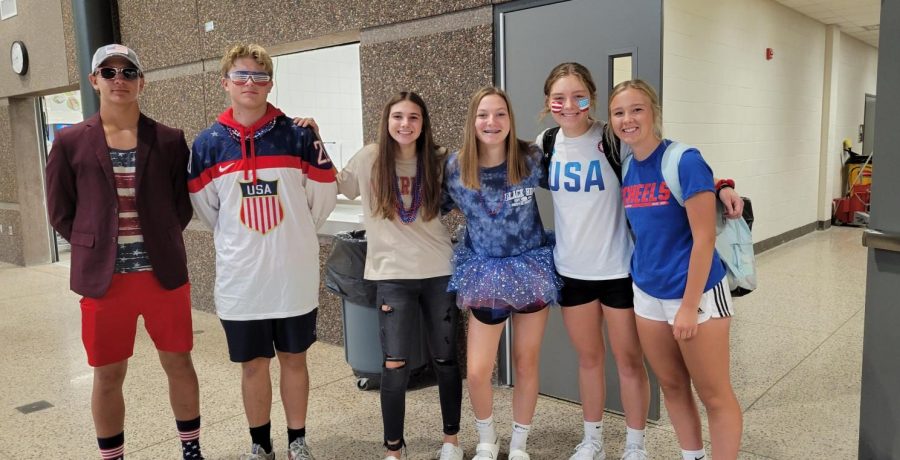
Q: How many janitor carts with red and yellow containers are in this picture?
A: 1